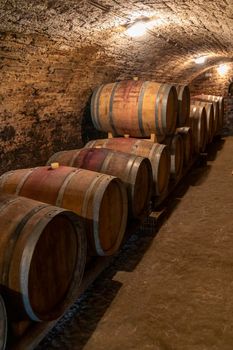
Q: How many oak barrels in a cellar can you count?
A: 13